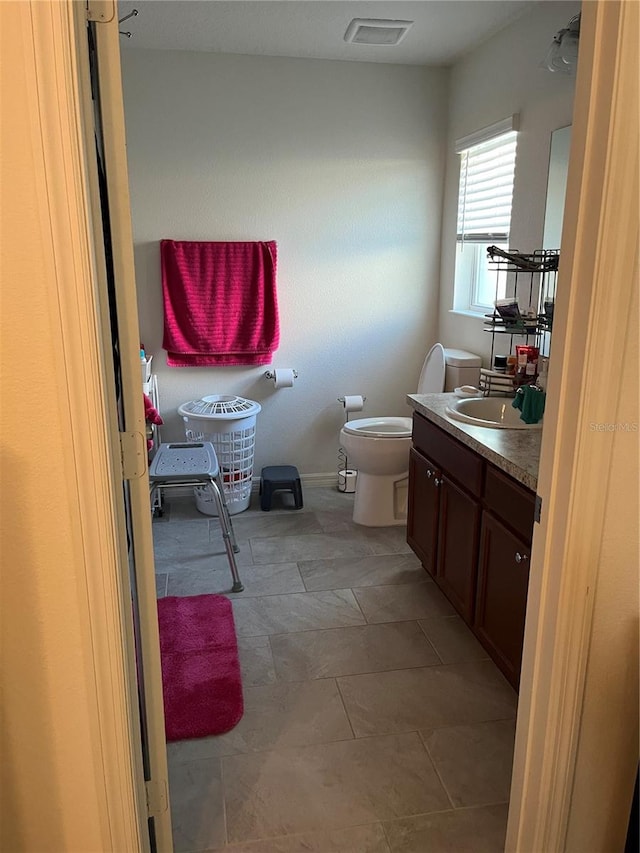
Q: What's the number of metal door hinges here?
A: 3